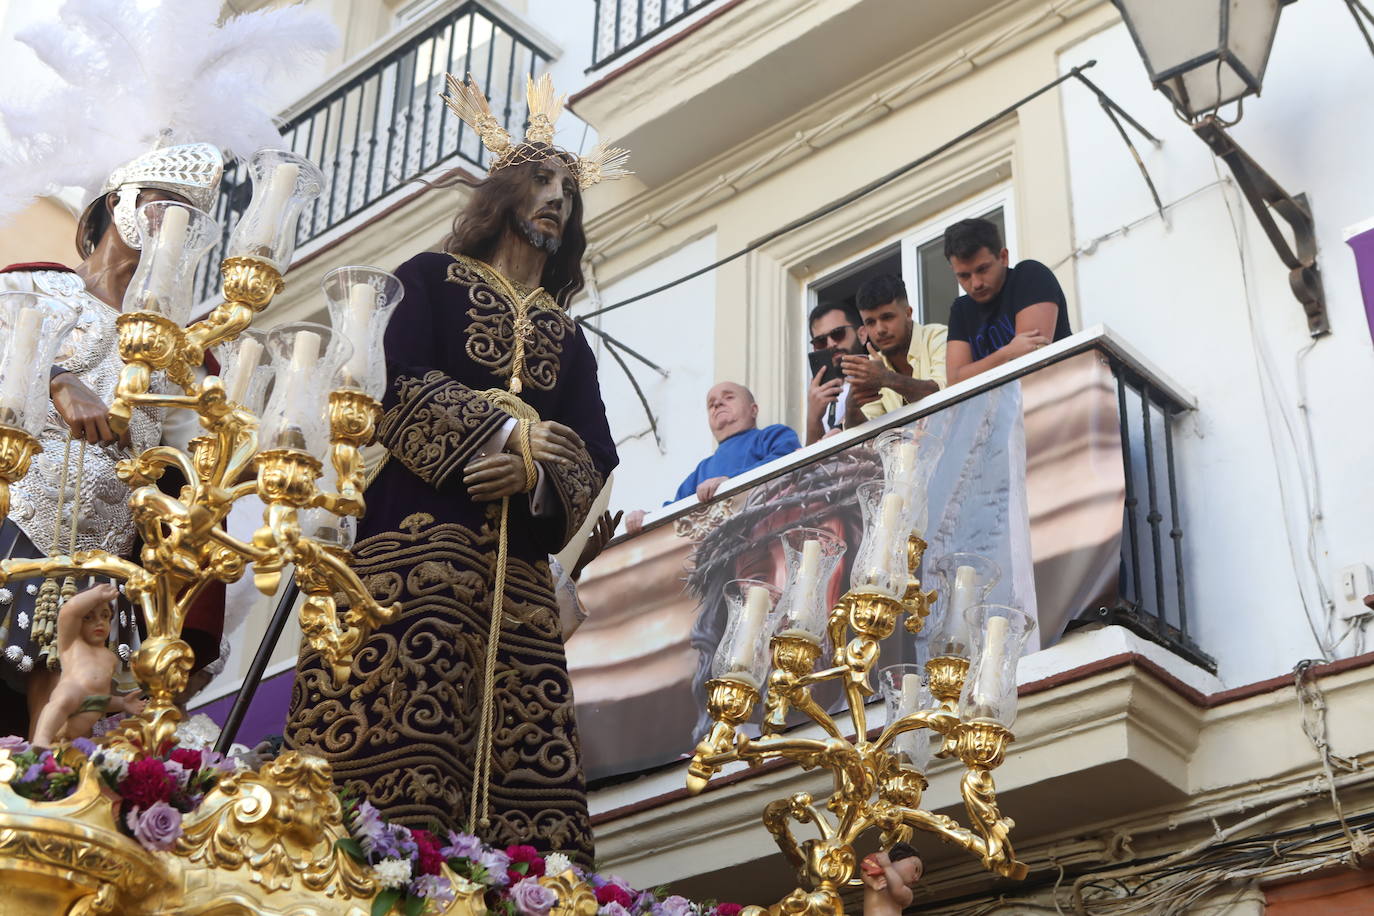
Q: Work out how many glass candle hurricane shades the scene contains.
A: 14